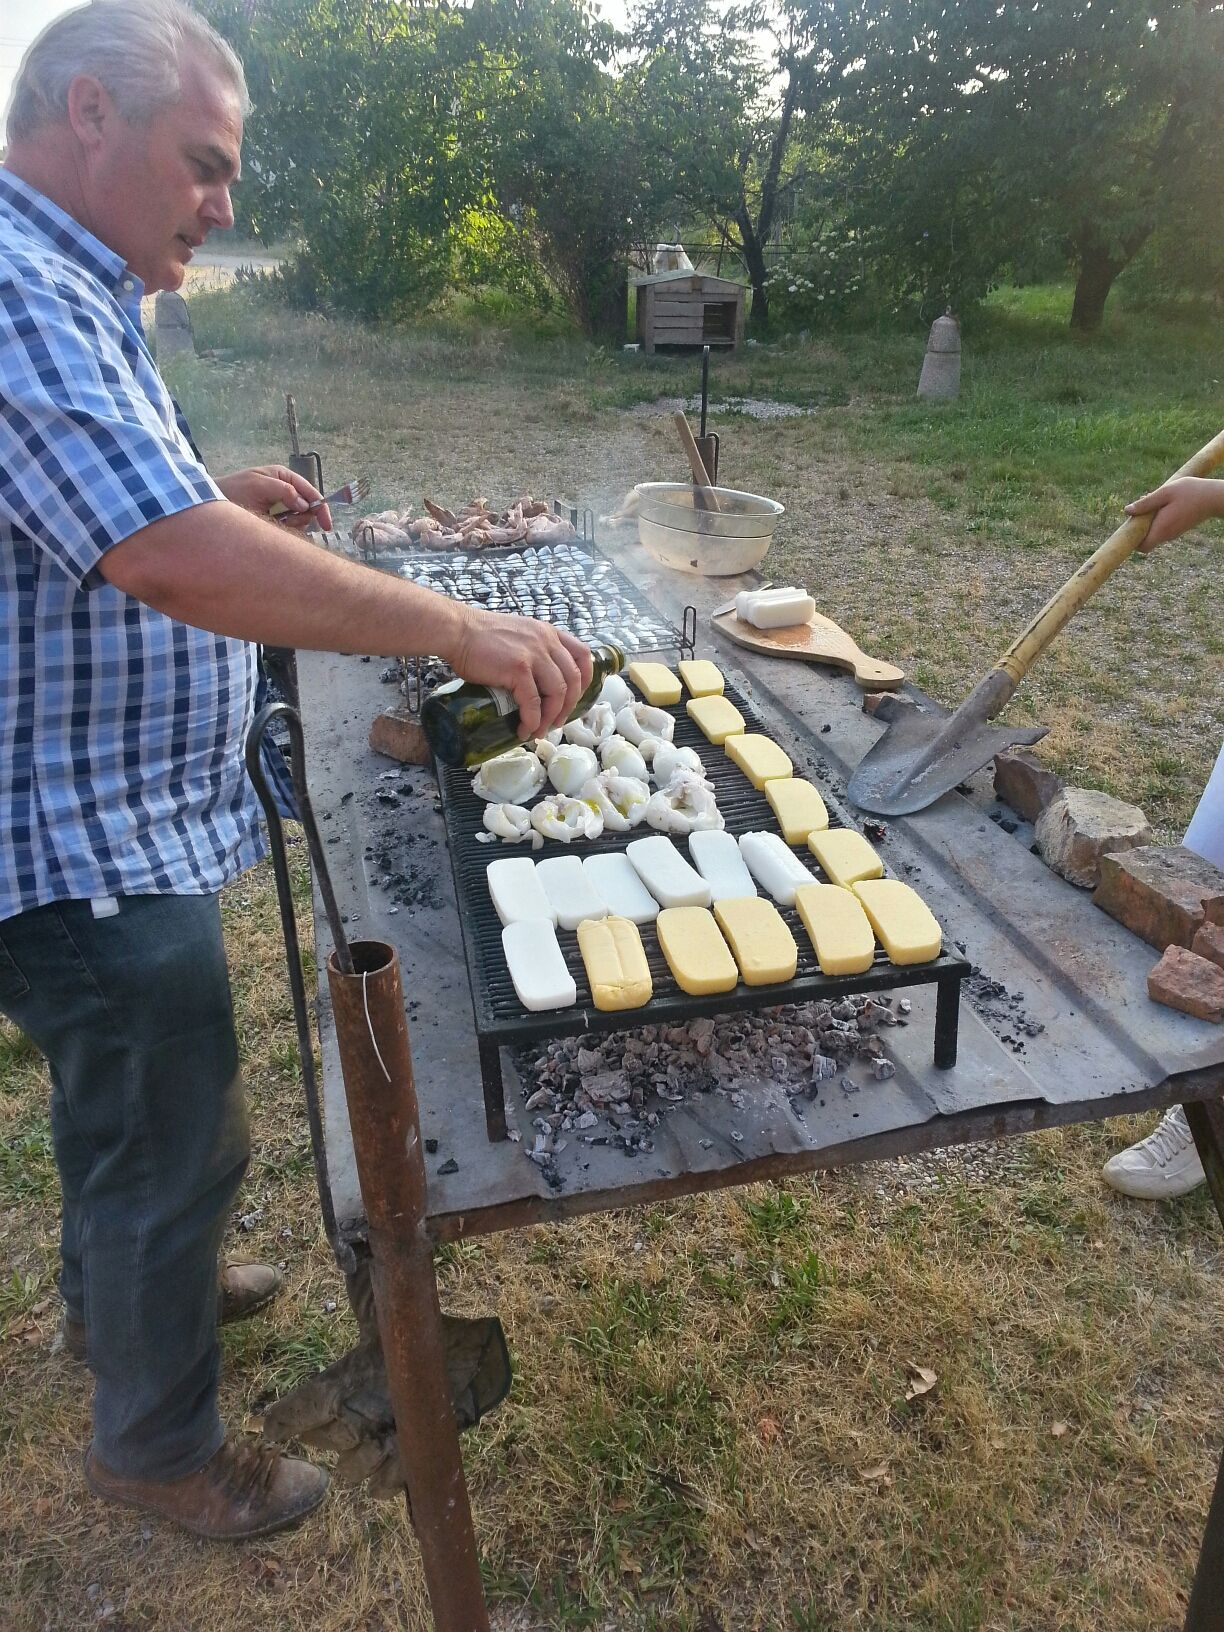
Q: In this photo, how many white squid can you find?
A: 12